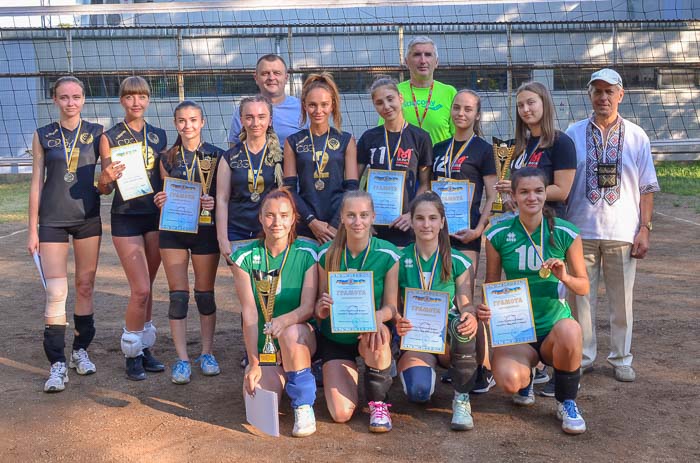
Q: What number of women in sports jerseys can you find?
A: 12